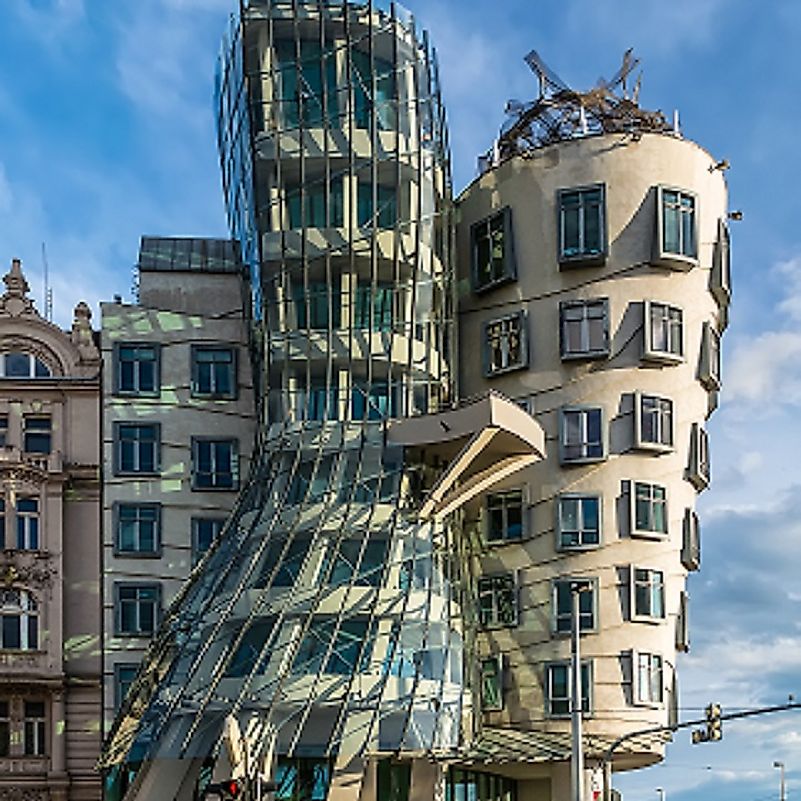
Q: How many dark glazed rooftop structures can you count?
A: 1